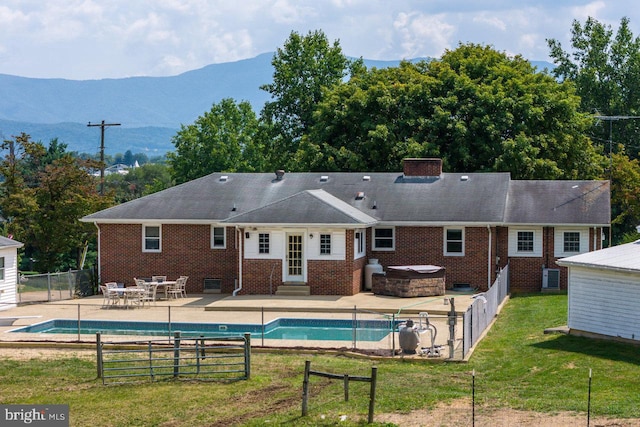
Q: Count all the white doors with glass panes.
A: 1